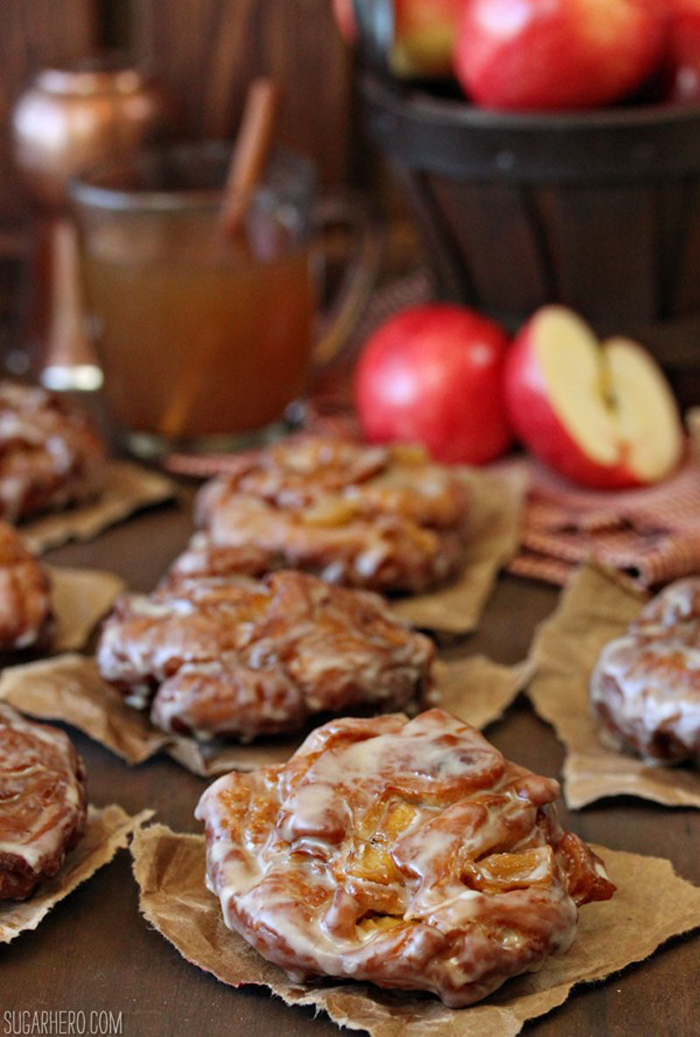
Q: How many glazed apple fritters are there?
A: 7